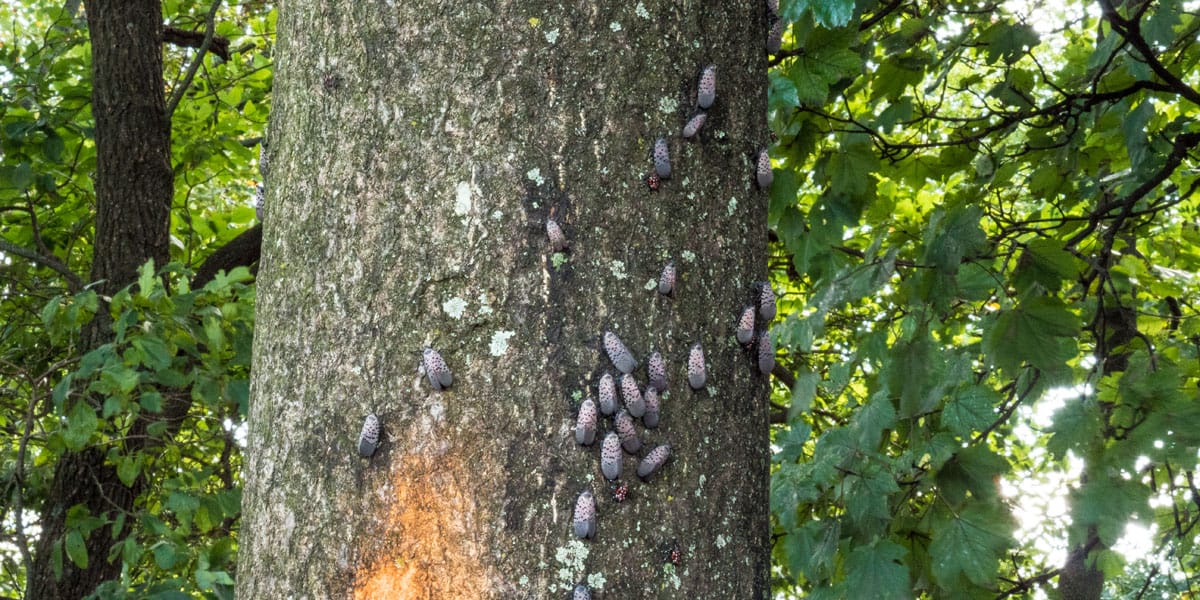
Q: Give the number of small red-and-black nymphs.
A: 3